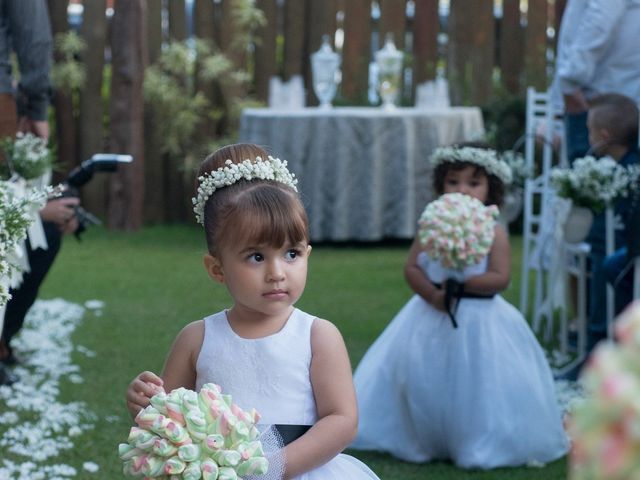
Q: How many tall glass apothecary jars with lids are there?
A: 2